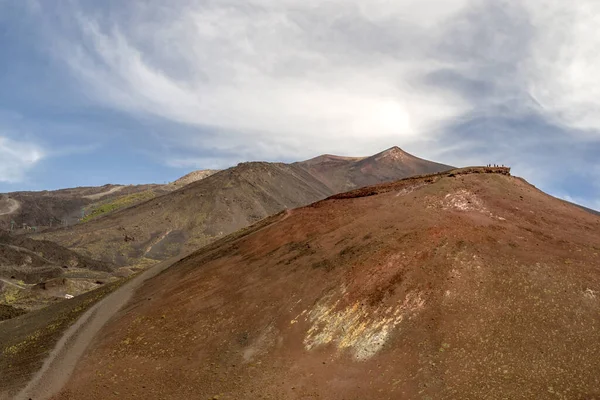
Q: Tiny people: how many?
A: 5